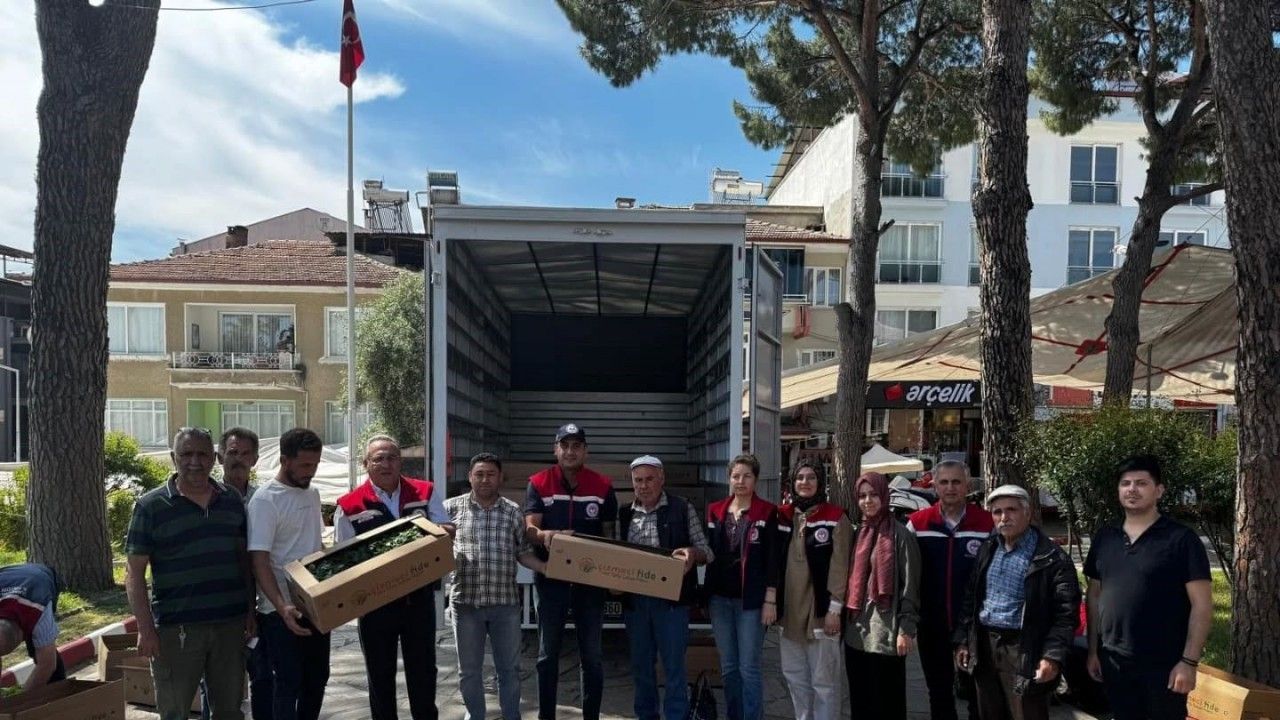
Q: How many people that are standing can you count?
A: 13